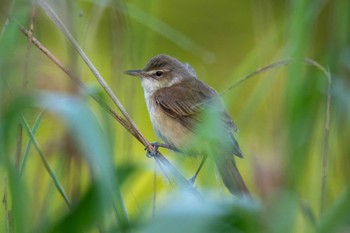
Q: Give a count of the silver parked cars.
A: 0